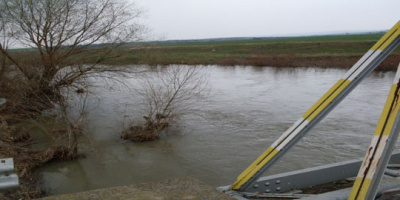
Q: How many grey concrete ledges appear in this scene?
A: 1